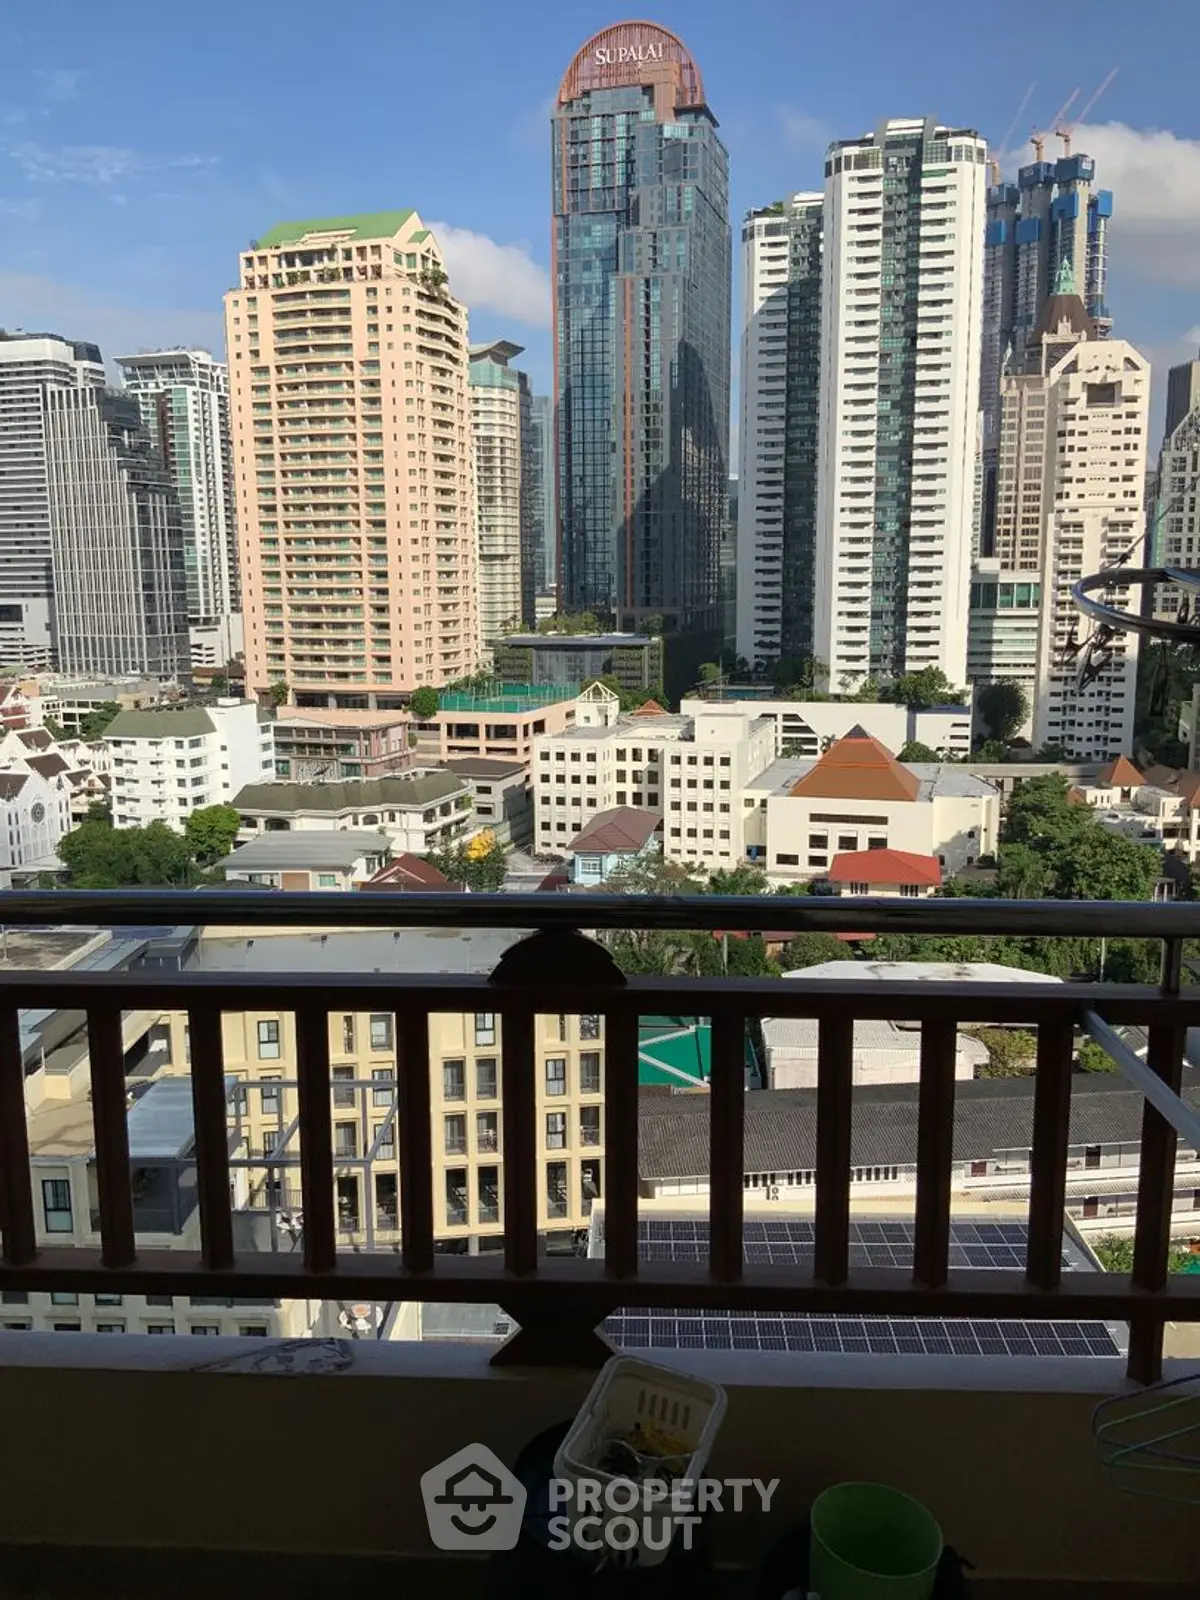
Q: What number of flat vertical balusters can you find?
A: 12